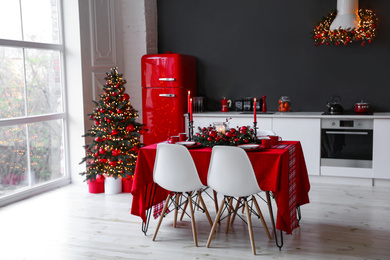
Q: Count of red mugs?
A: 4